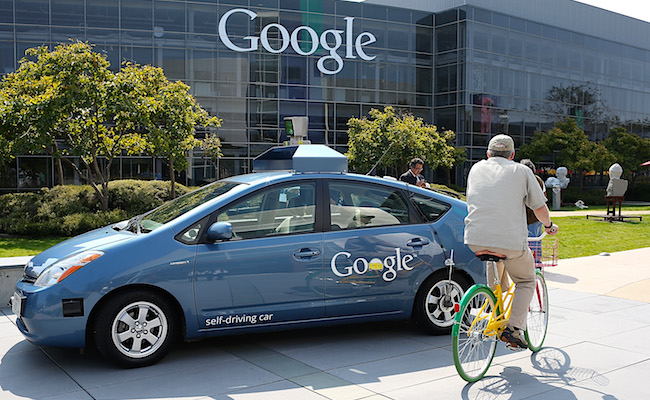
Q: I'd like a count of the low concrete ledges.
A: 1